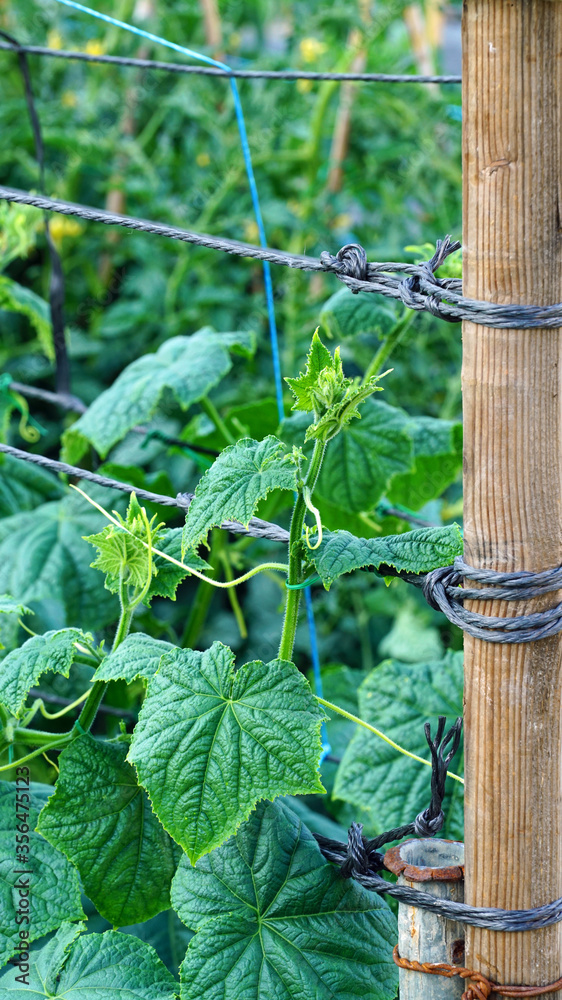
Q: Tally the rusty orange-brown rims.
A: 1